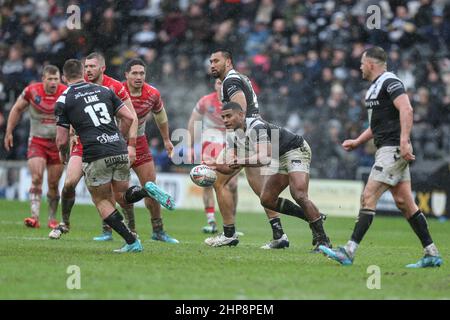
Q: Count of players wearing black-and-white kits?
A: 4